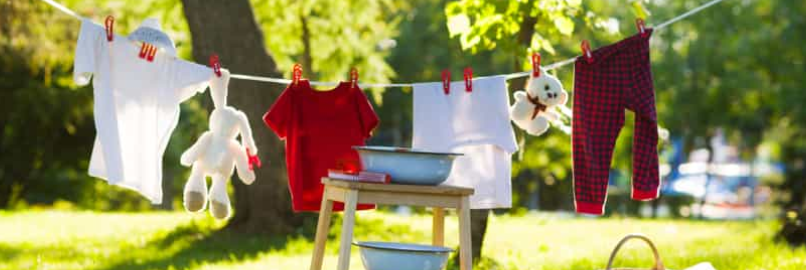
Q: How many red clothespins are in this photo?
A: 11